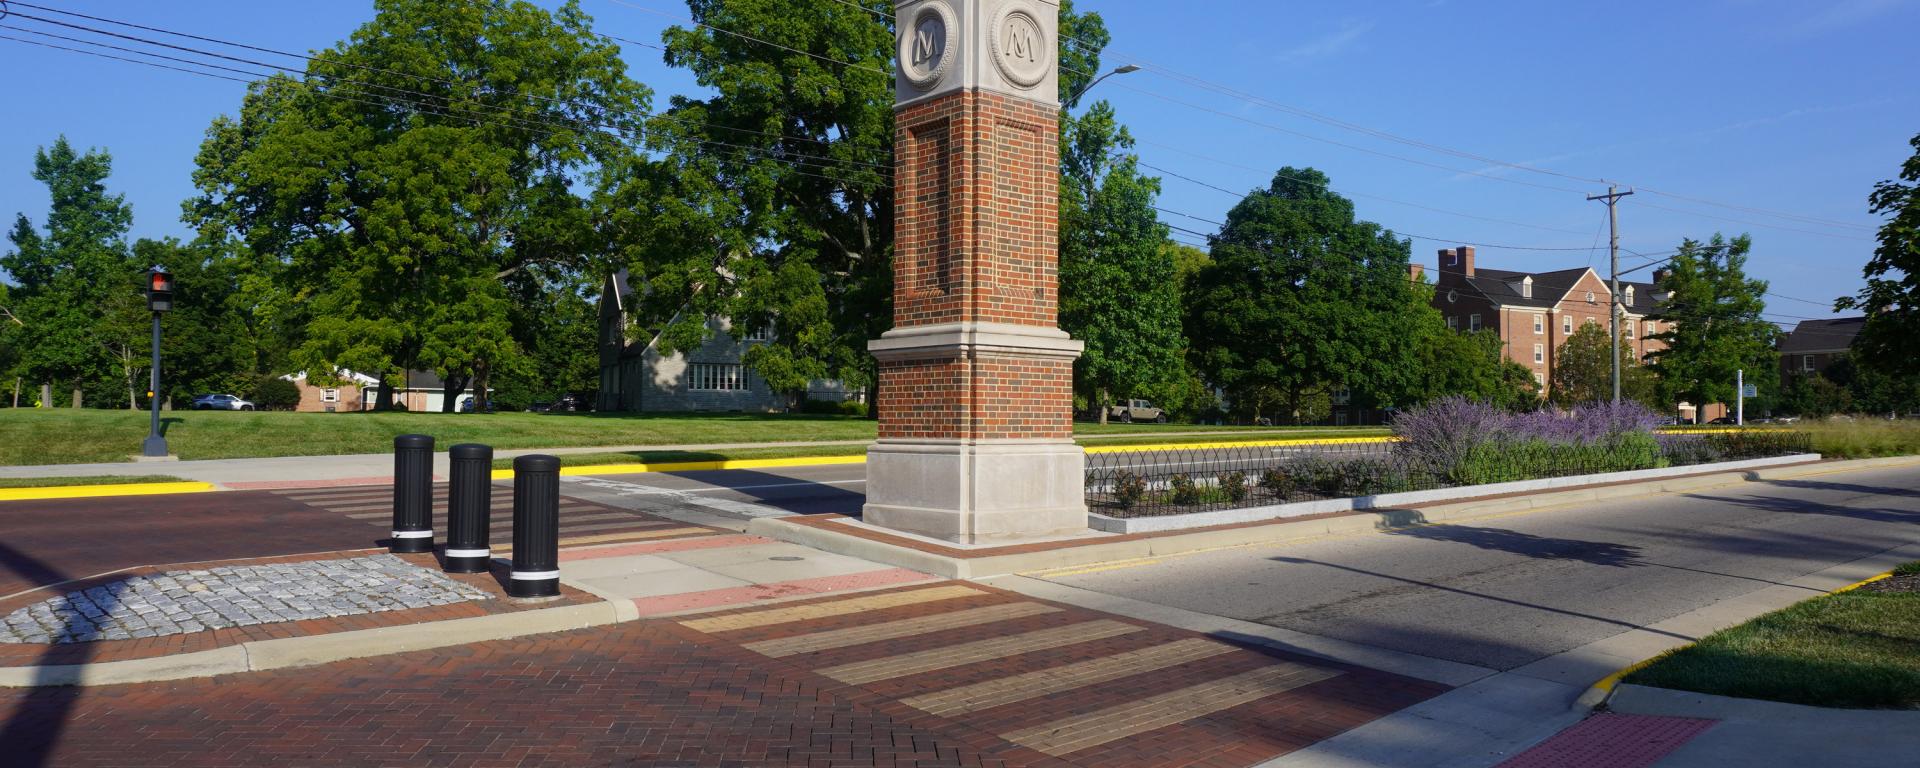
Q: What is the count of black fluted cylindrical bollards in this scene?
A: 3